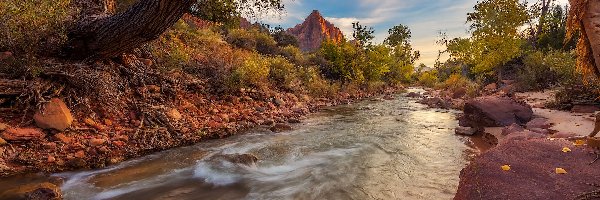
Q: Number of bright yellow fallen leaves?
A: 4